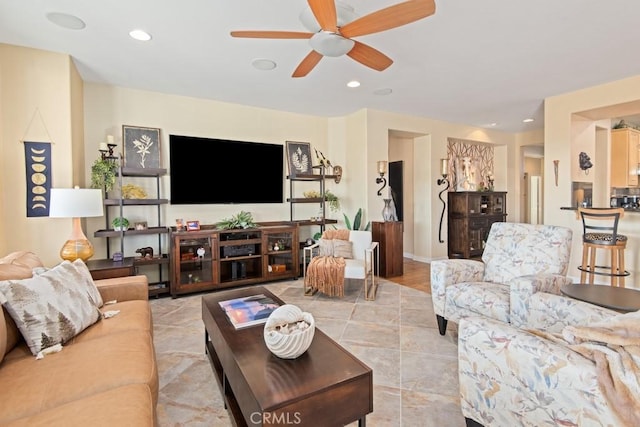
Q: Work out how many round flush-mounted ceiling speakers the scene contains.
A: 3